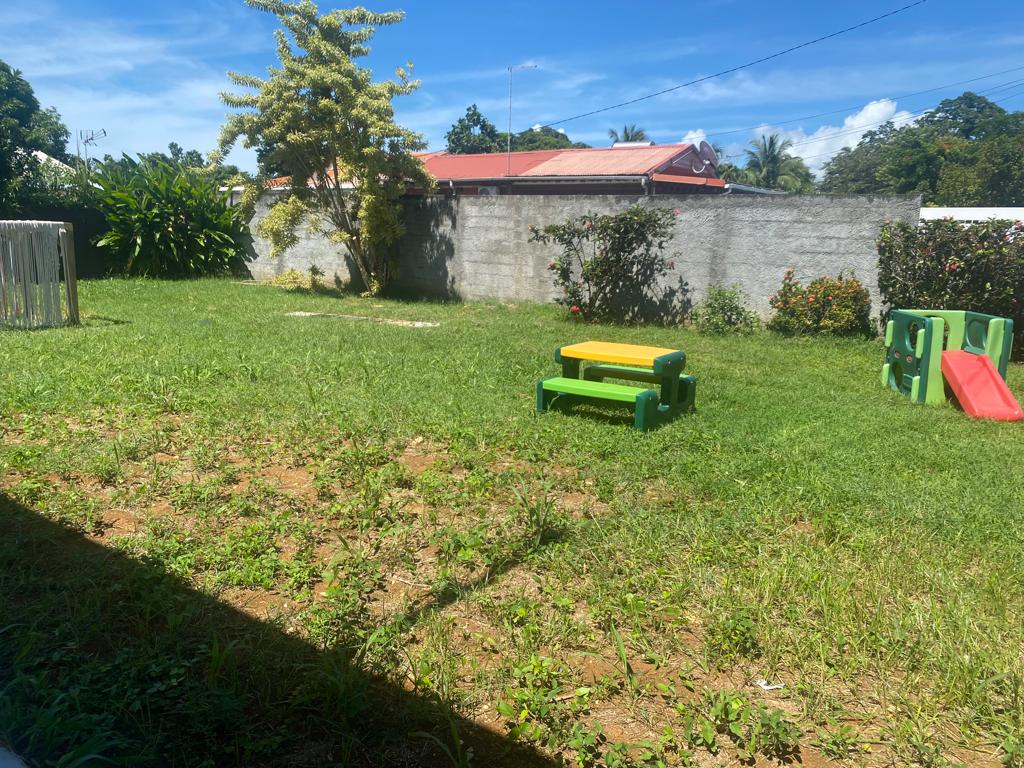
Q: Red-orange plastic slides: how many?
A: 1